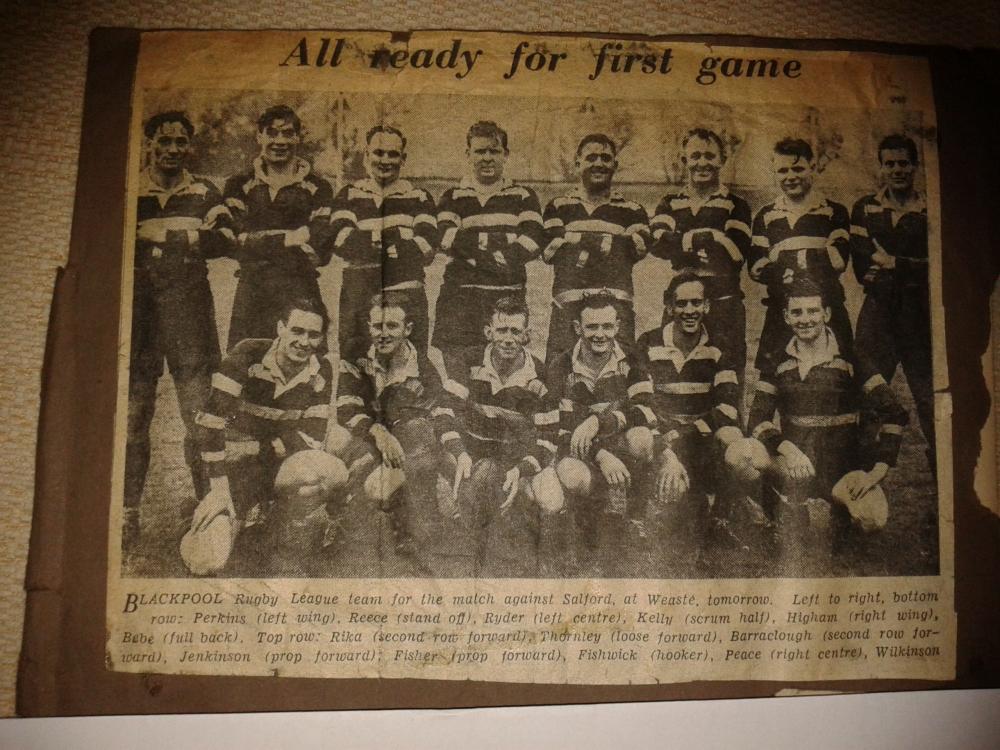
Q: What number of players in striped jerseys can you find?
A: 14